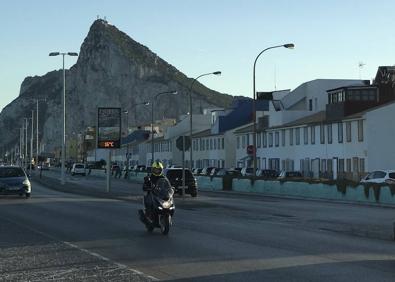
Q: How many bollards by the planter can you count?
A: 0